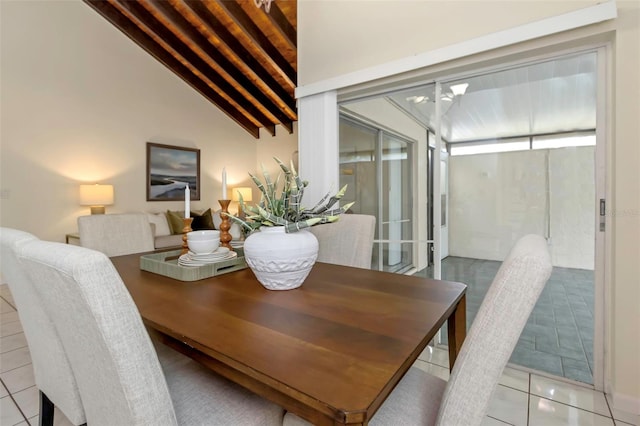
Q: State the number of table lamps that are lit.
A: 2